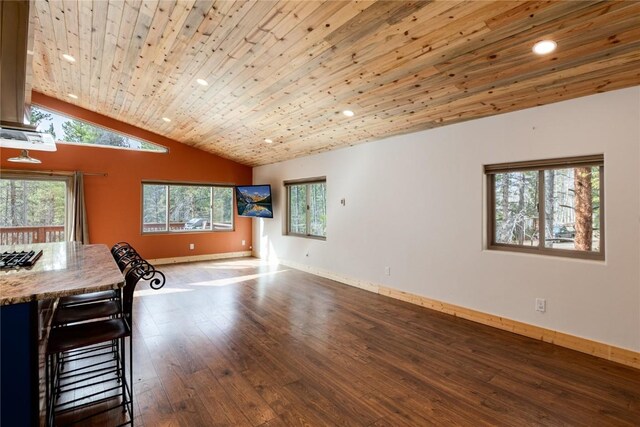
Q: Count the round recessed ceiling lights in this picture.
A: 7